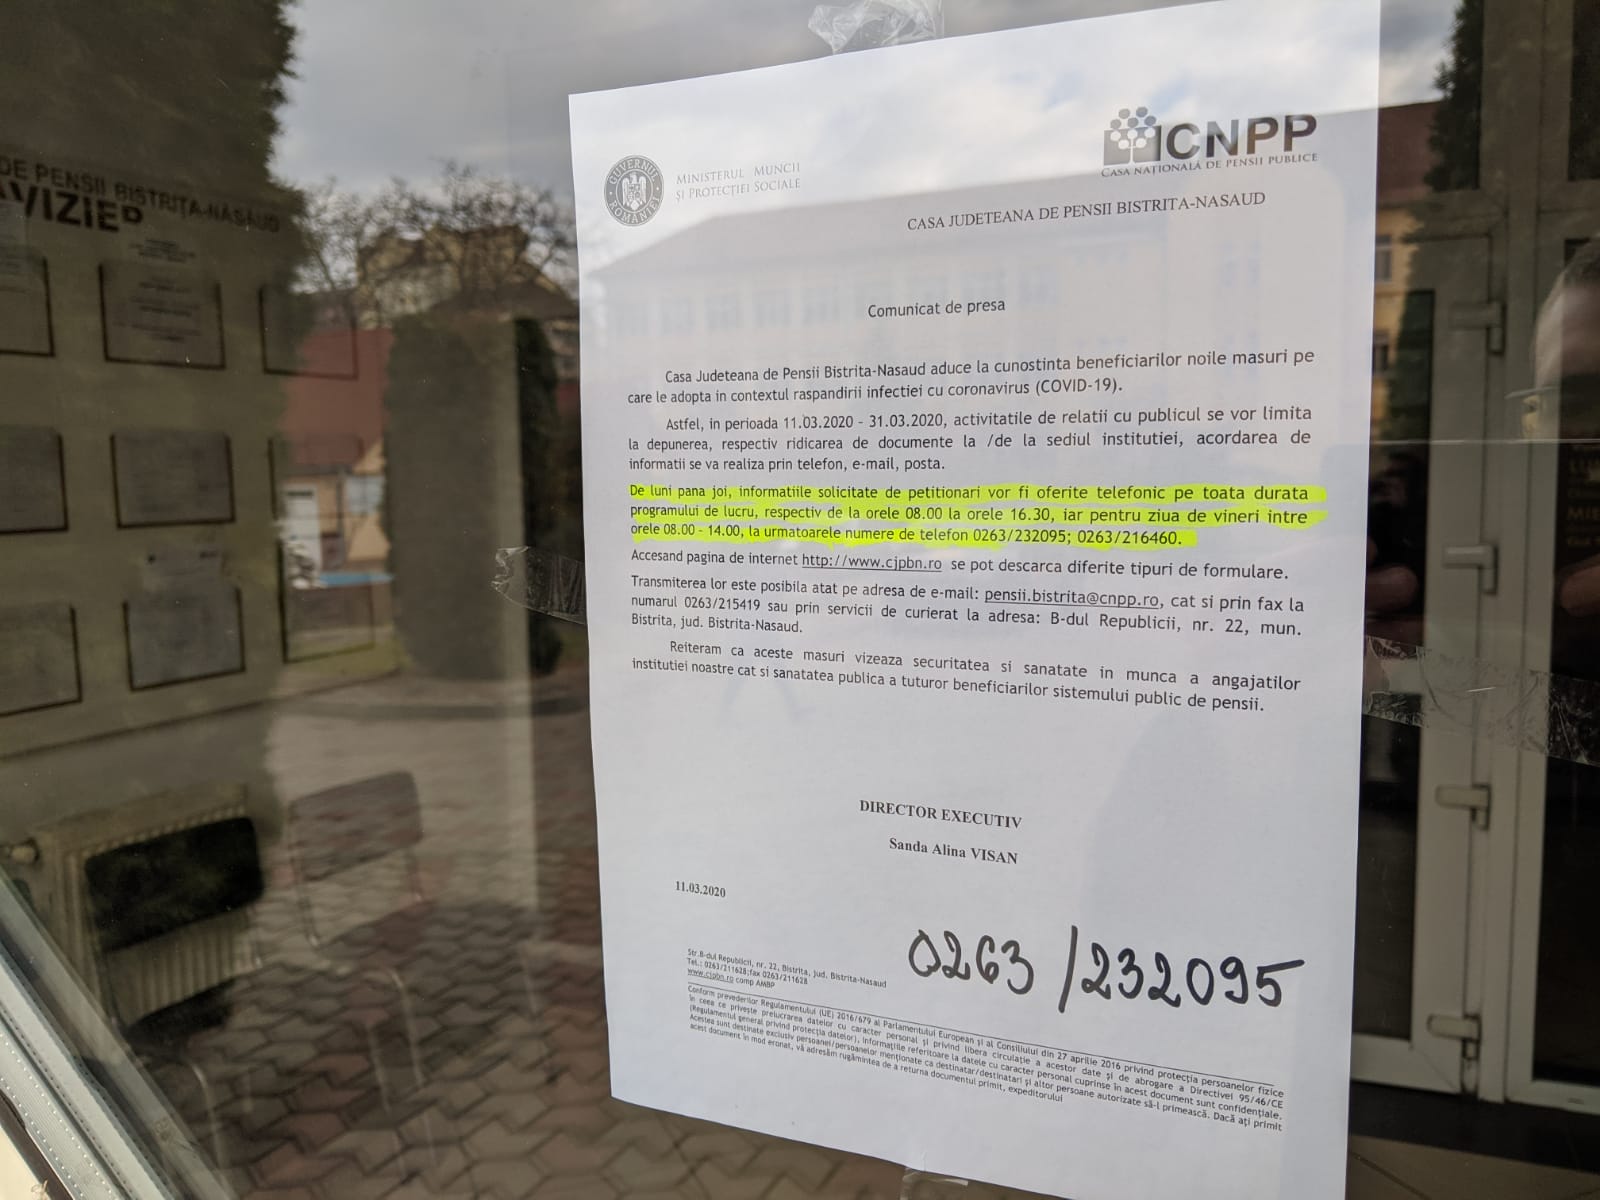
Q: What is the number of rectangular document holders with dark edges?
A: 9